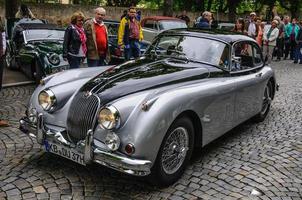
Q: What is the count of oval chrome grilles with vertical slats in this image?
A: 1